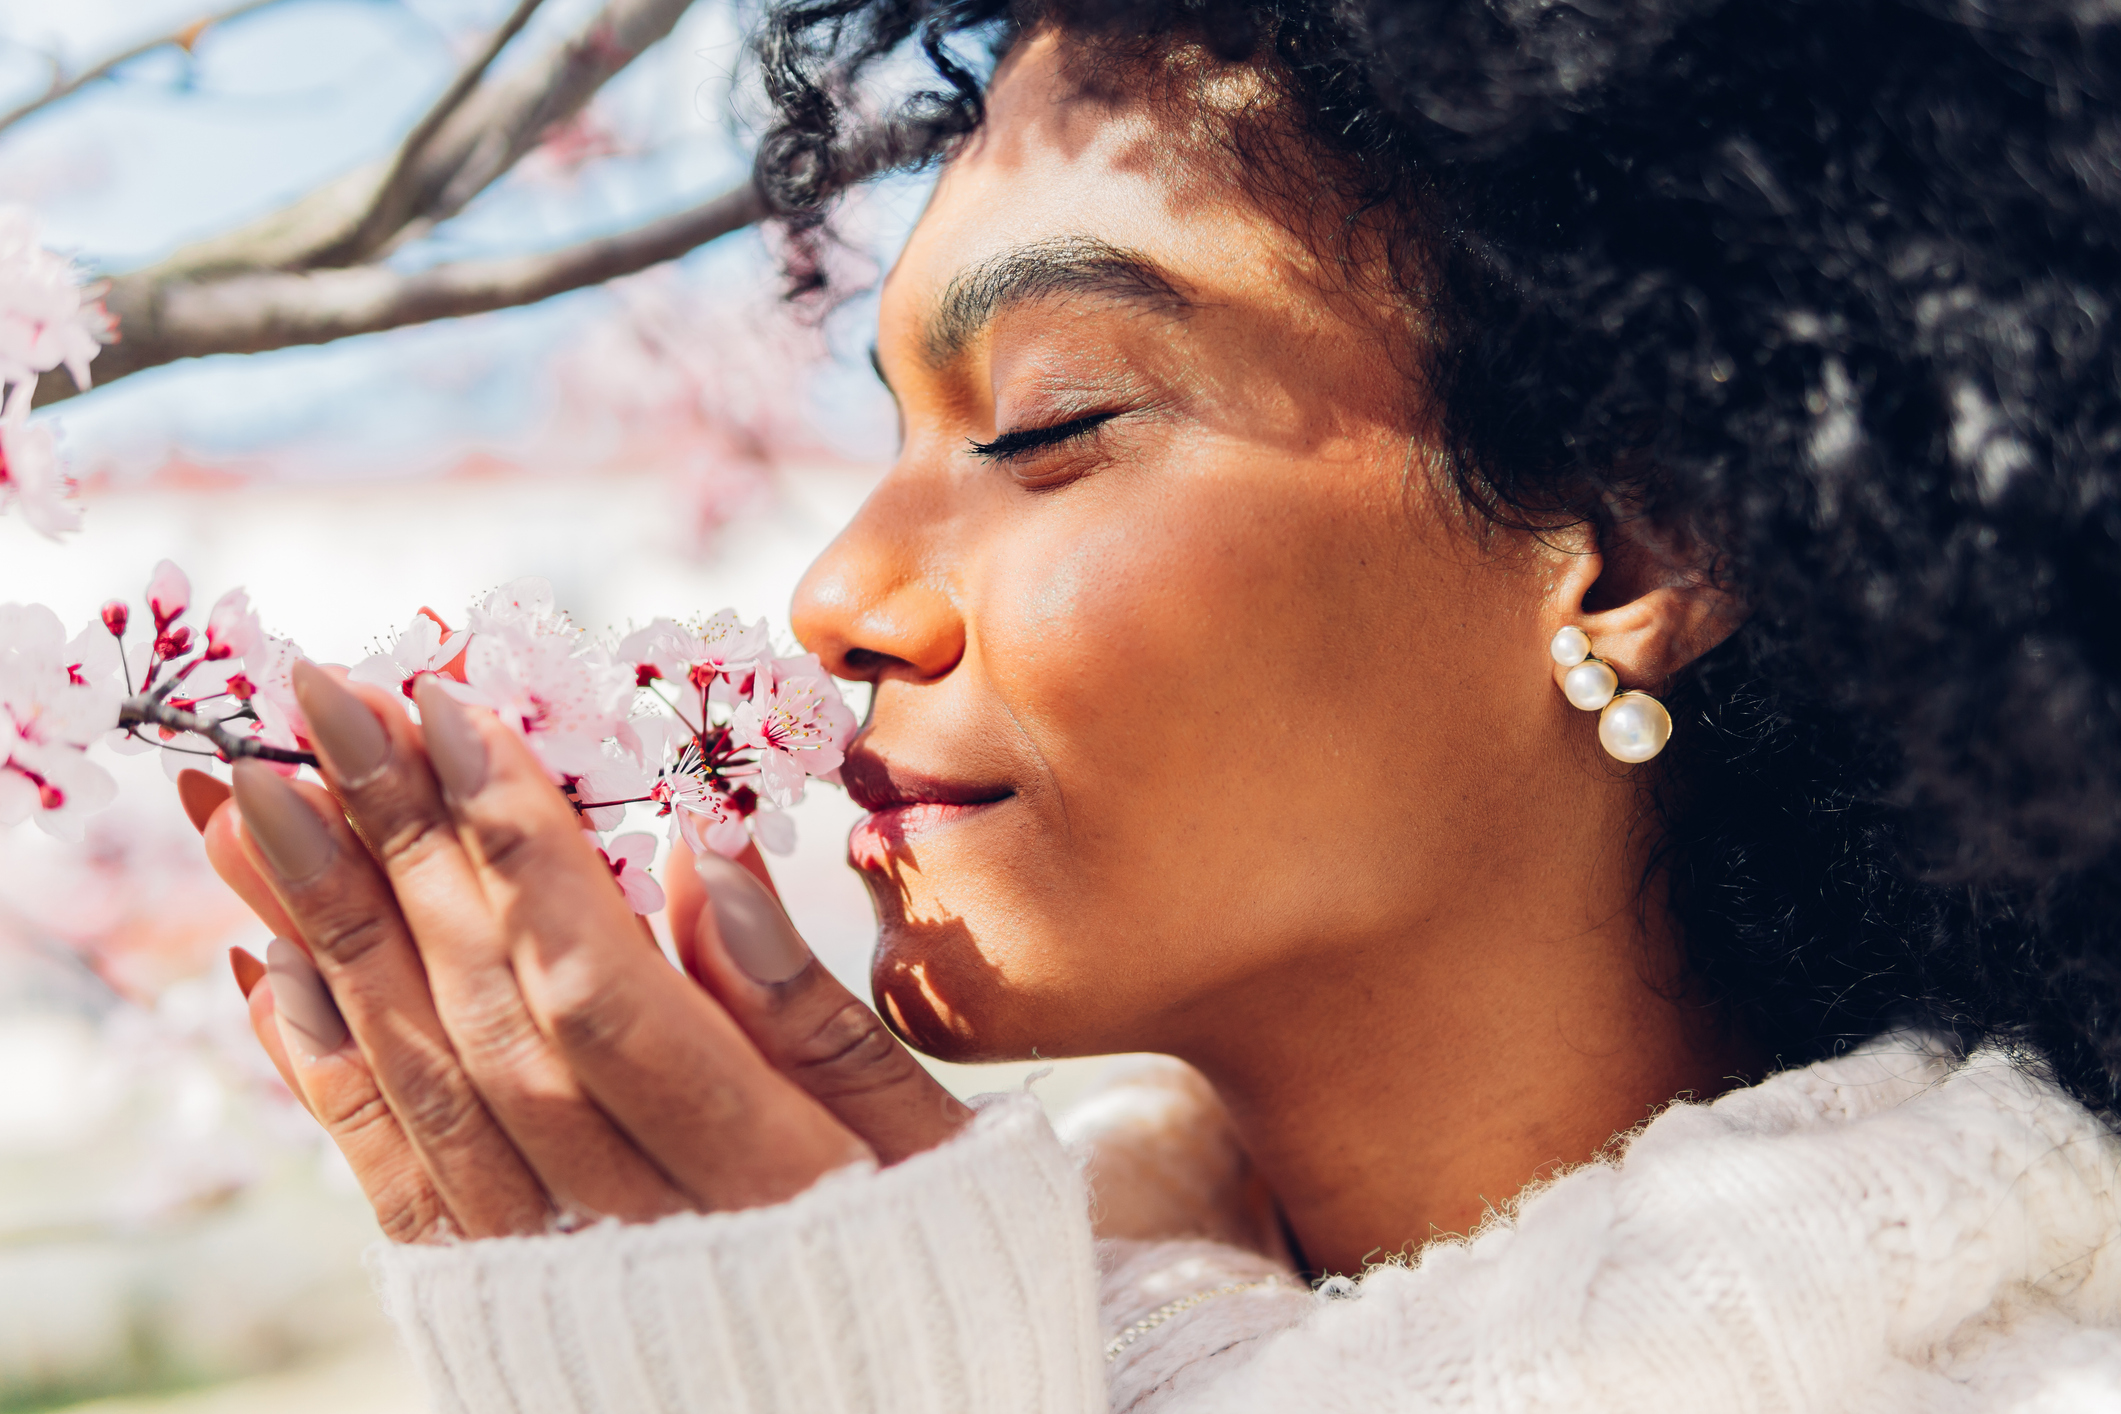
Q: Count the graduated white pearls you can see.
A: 3